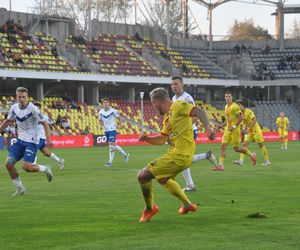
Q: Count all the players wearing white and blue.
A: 4